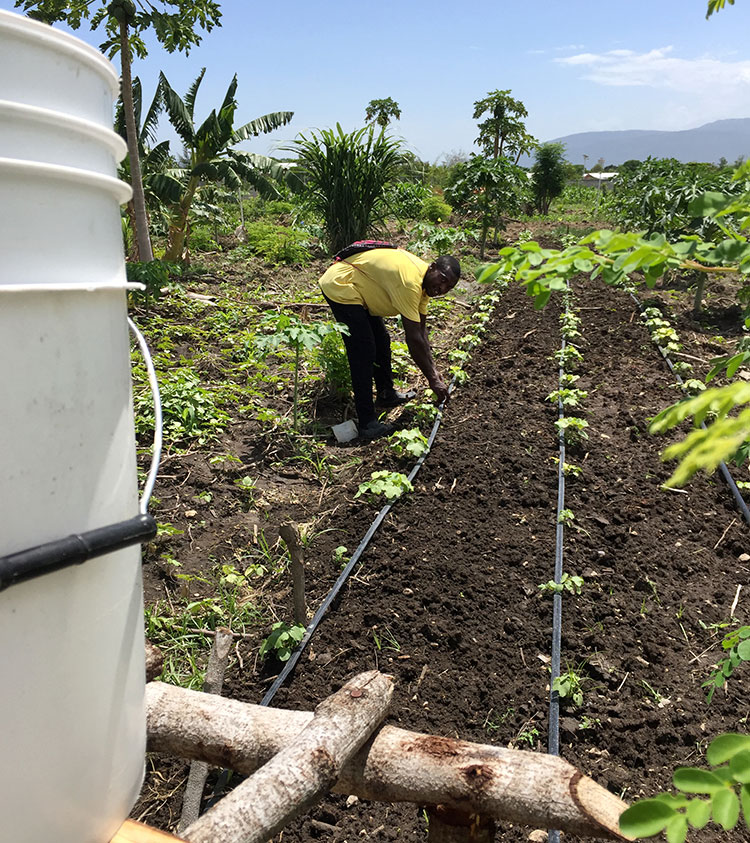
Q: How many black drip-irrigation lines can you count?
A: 3